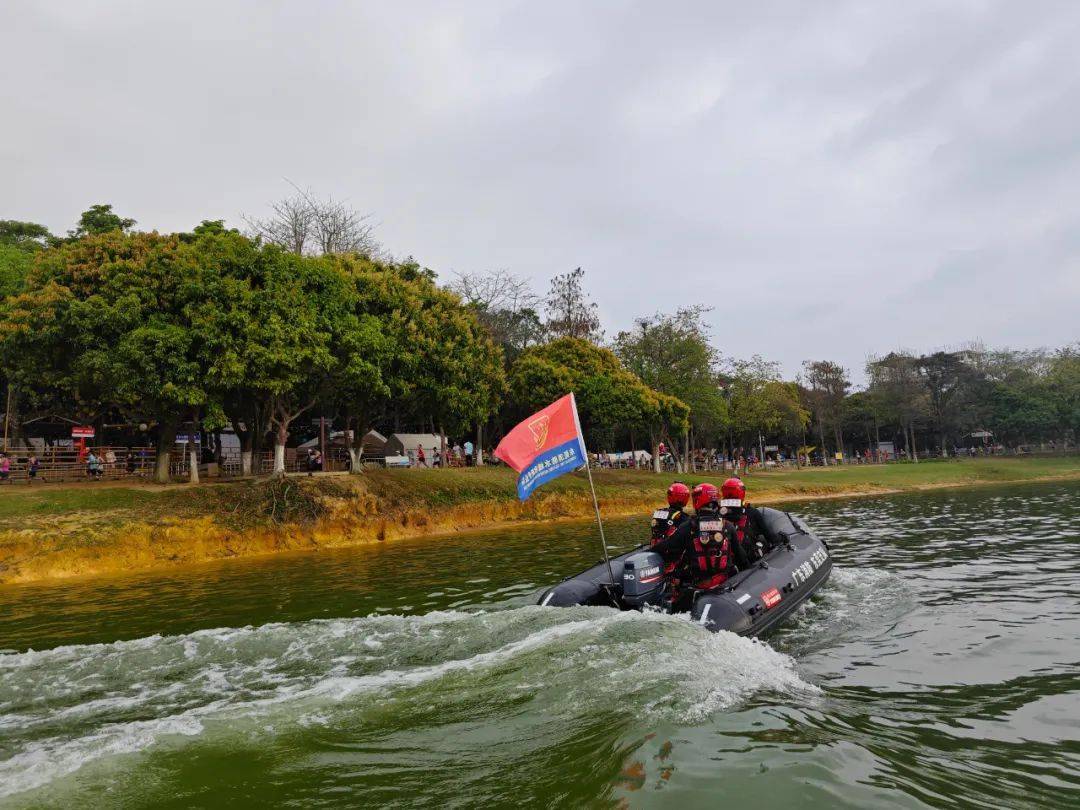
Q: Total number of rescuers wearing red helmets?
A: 3